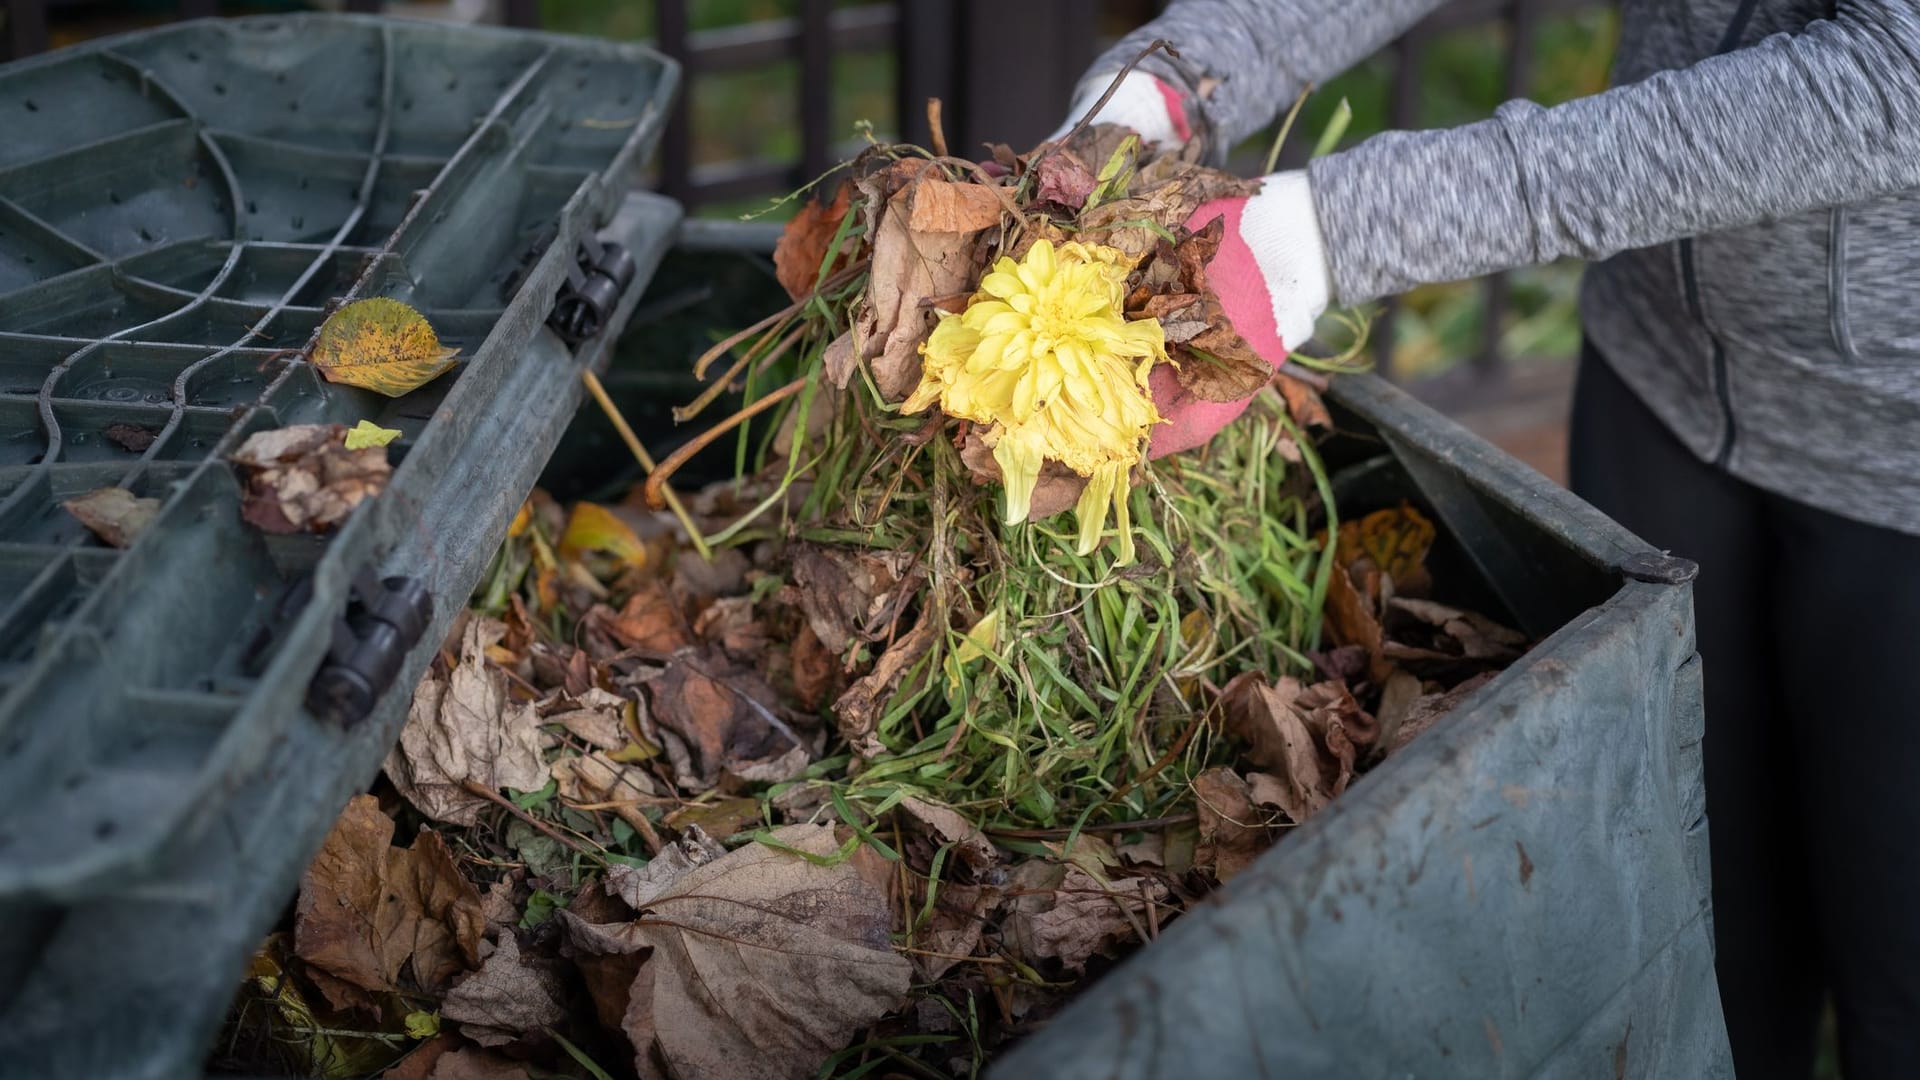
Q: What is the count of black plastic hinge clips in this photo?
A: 2